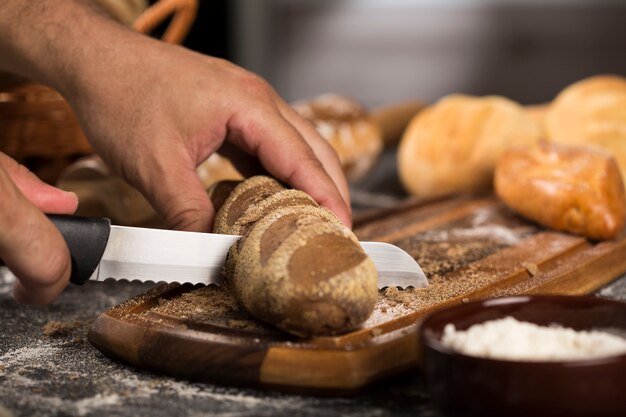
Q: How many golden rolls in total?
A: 3